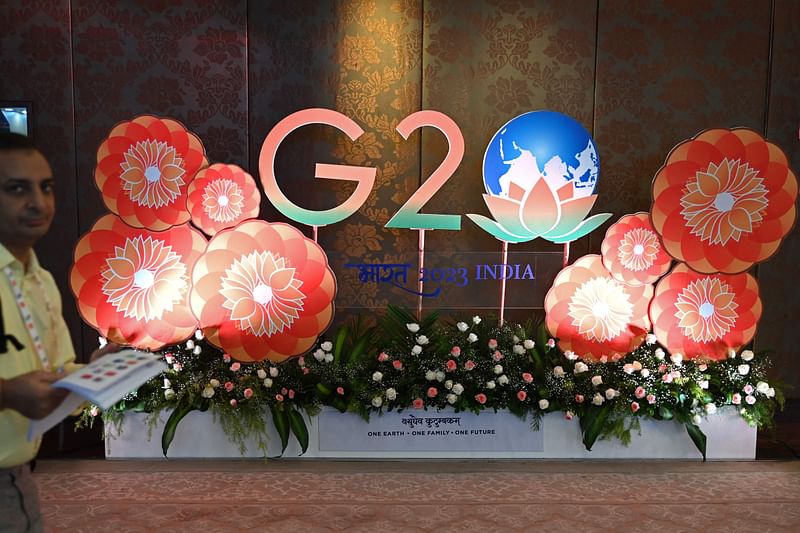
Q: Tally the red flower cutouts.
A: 8